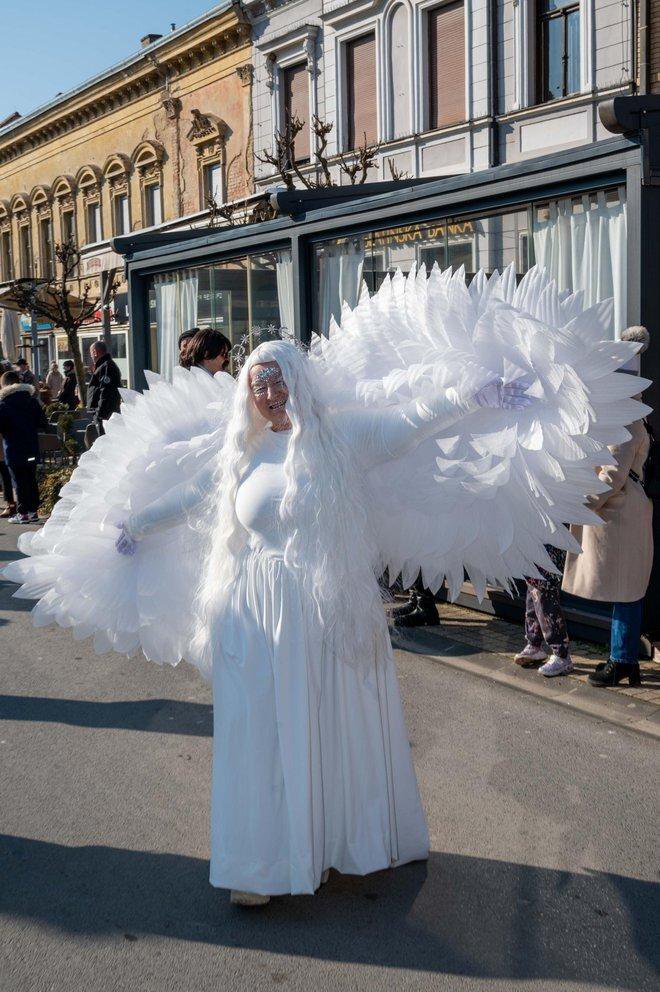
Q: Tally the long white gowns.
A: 1